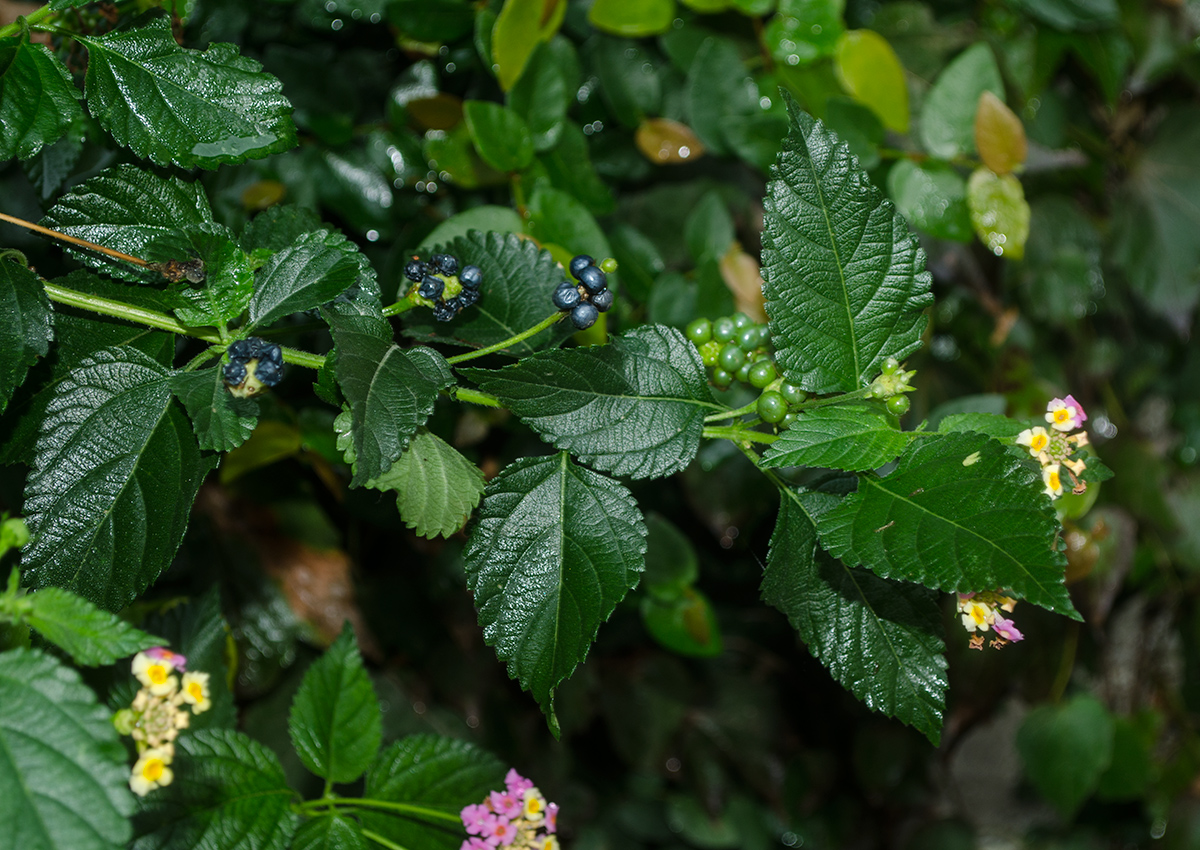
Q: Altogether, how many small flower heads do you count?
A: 4